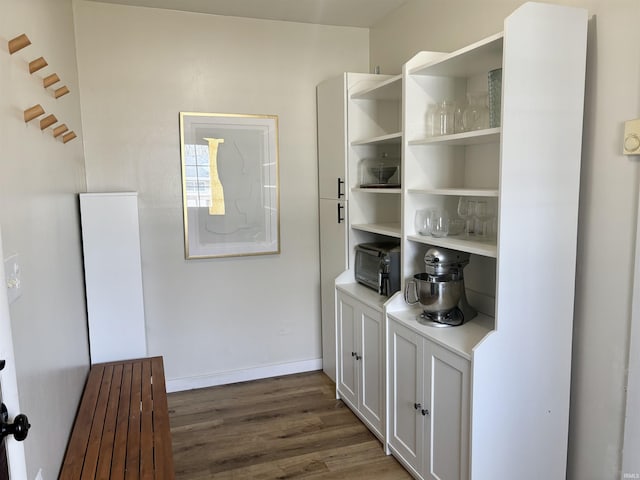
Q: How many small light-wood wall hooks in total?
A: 8